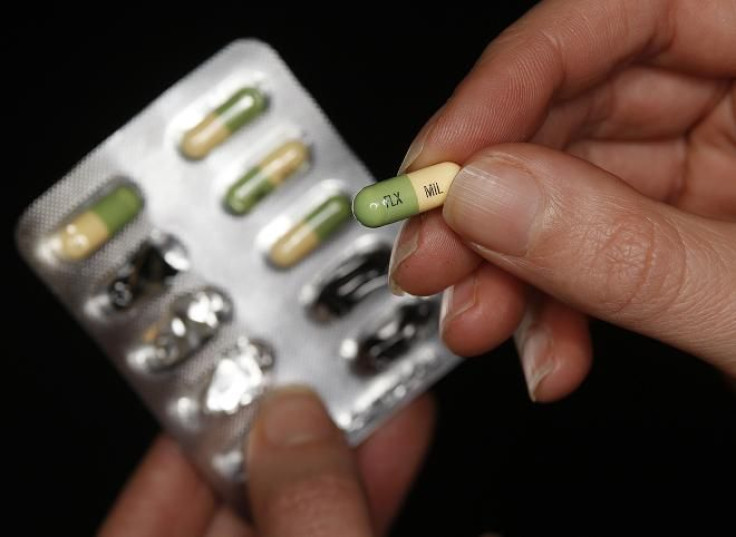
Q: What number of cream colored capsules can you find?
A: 5